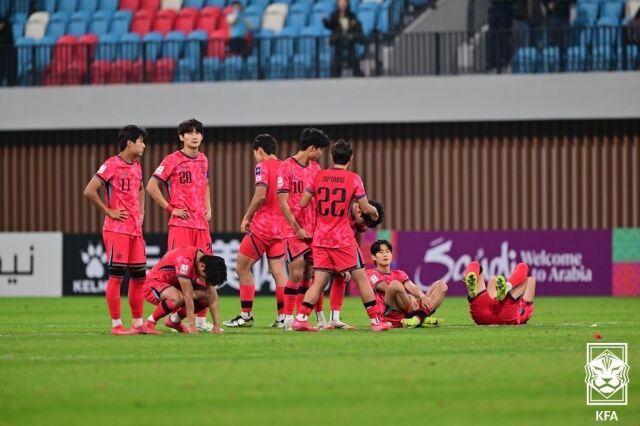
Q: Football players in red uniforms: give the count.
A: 9